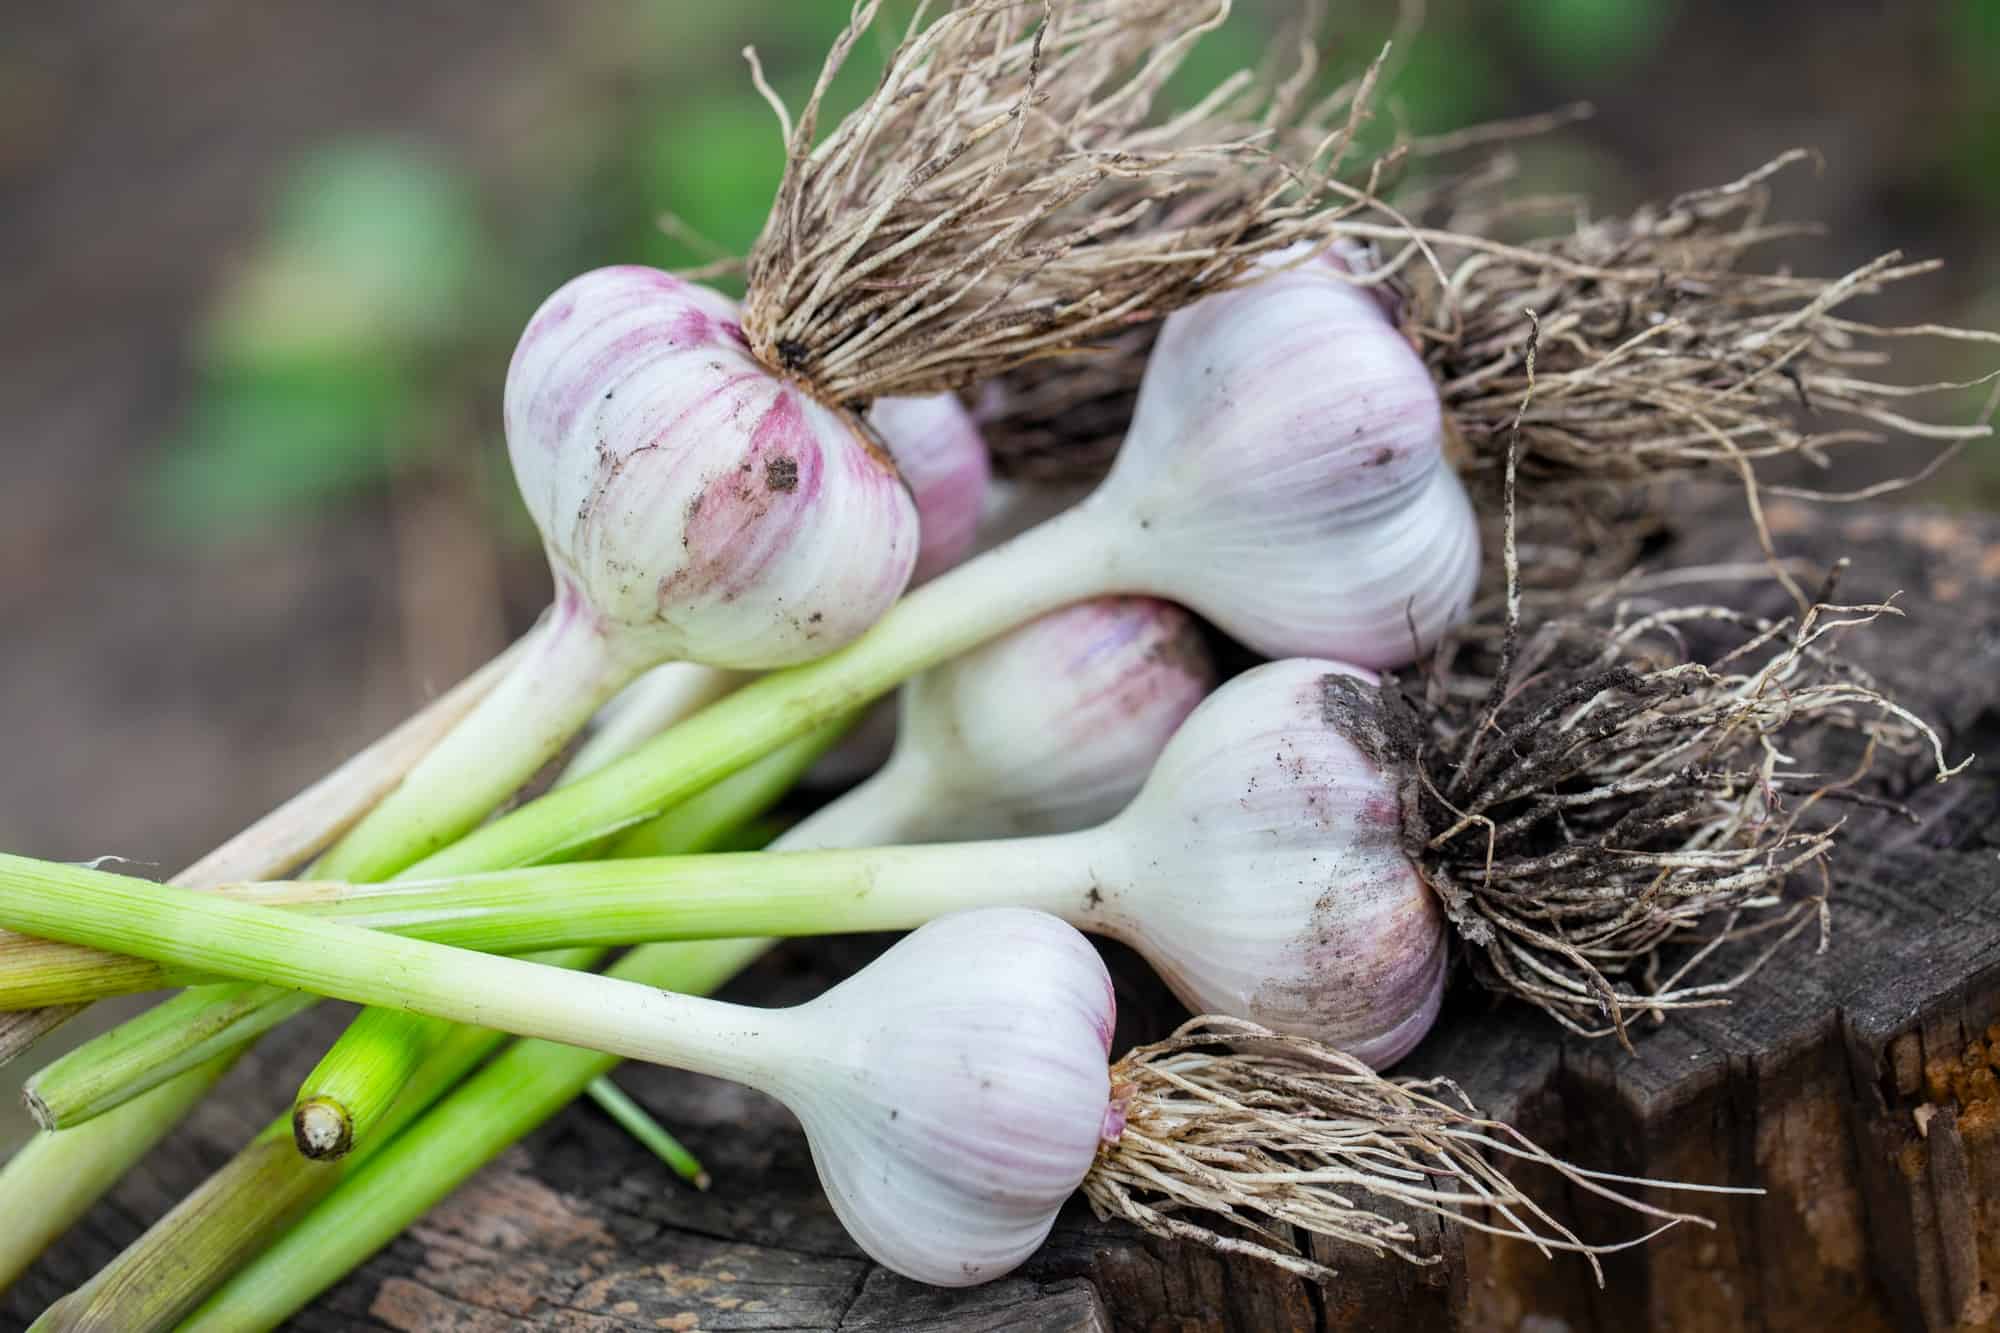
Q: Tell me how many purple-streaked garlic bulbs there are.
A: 6